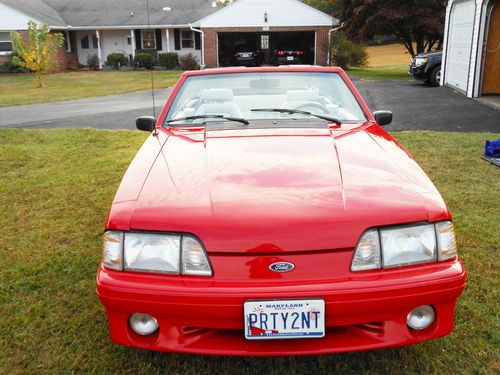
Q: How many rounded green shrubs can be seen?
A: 3